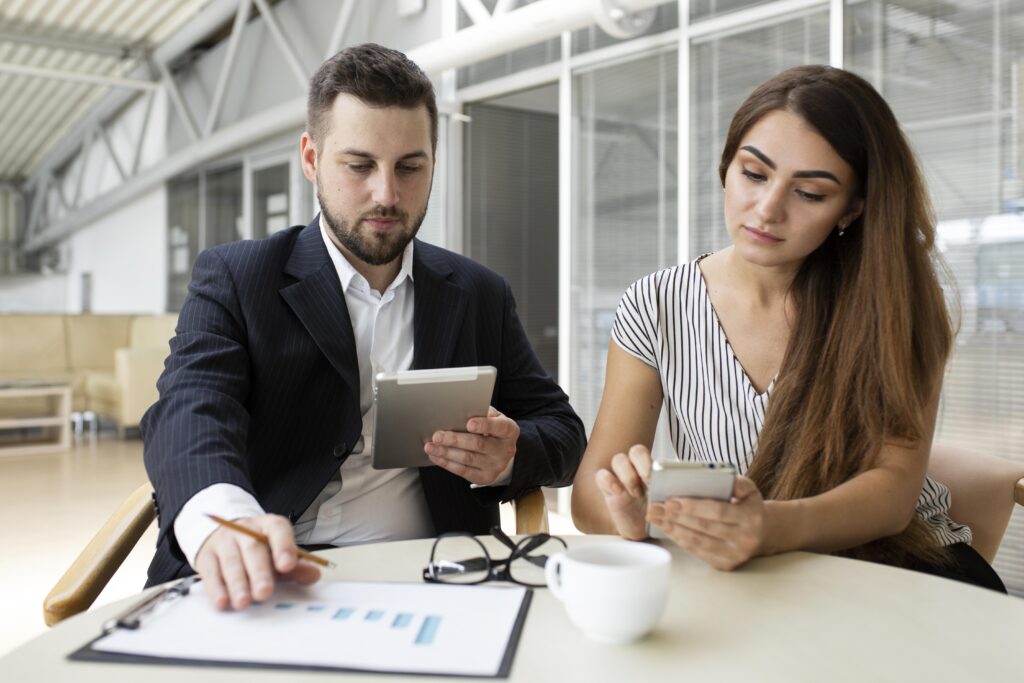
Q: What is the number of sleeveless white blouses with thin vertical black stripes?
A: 1